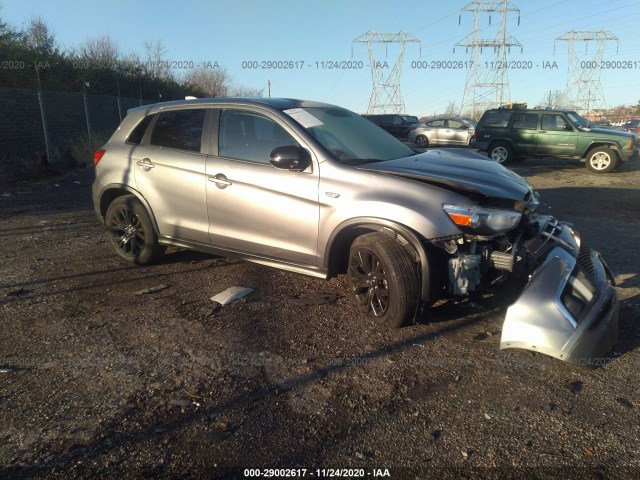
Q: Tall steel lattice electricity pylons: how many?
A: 3